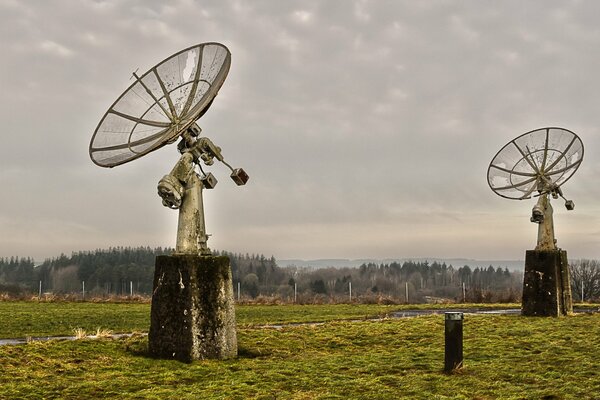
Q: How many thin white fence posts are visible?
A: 9